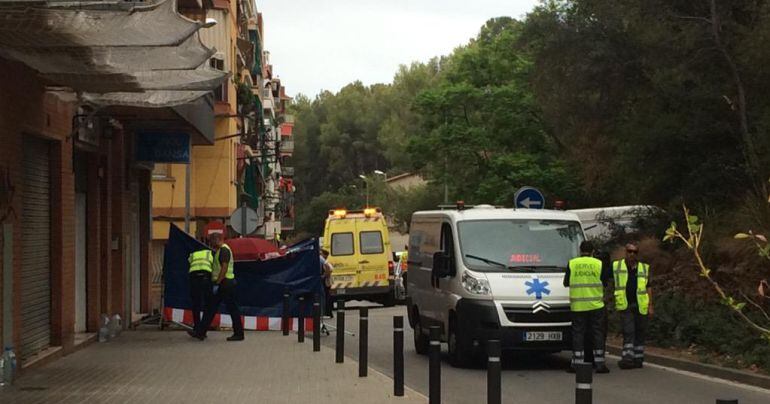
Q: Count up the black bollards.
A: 10